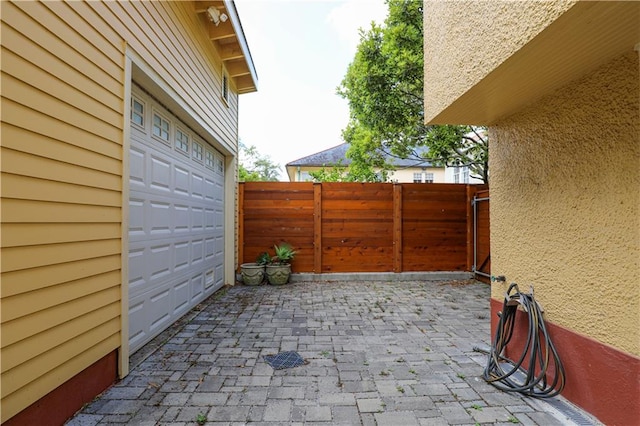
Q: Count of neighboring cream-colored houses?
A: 1